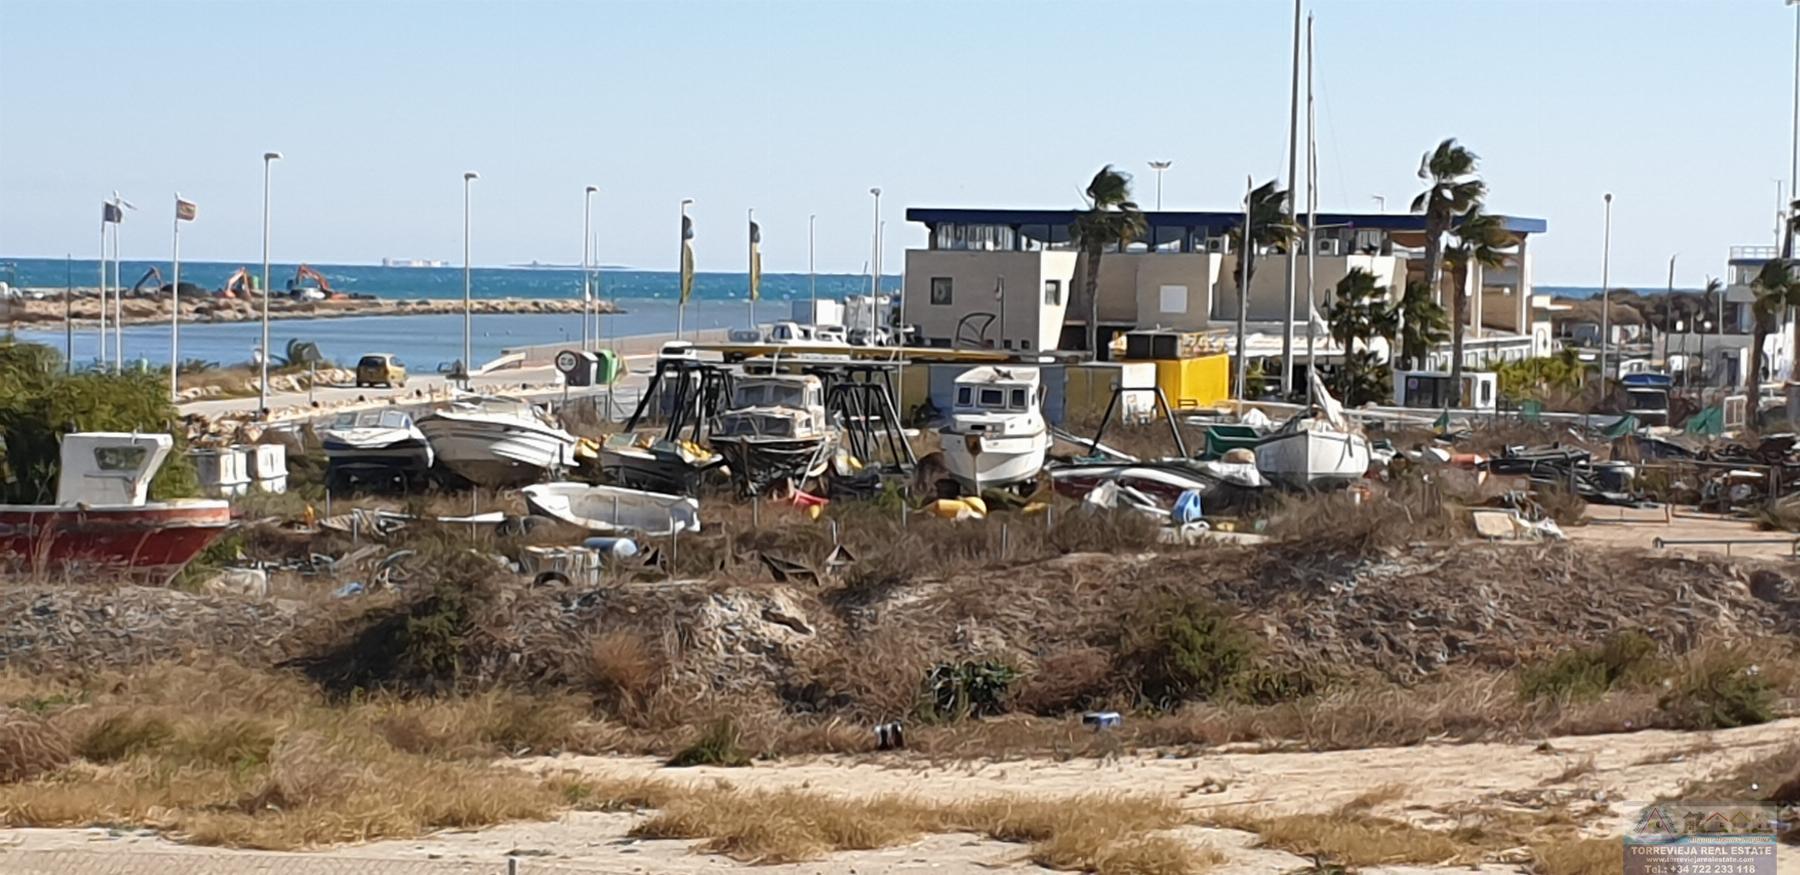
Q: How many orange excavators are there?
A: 2